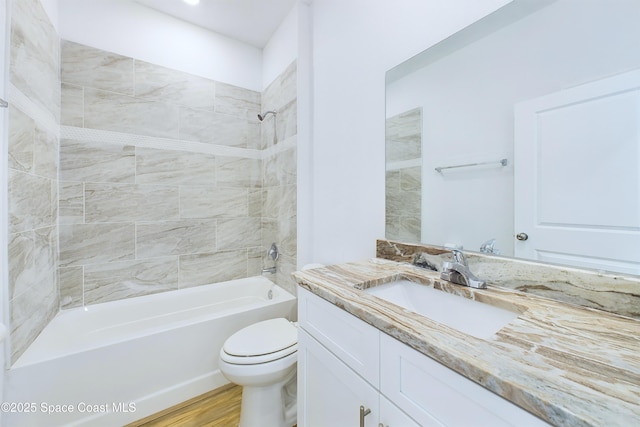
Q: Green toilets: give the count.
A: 0